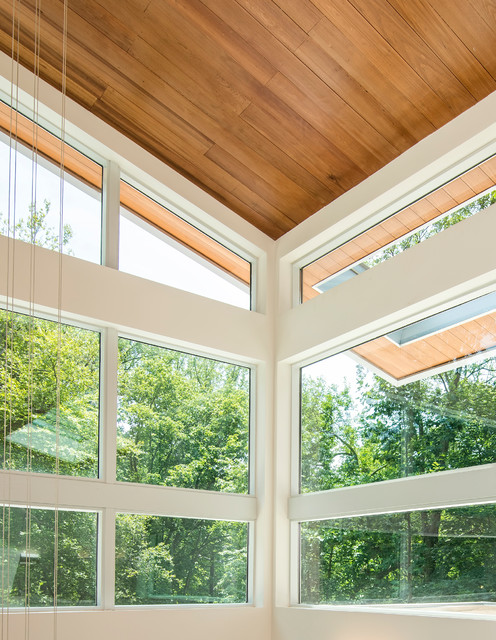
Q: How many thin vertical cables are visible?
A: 6